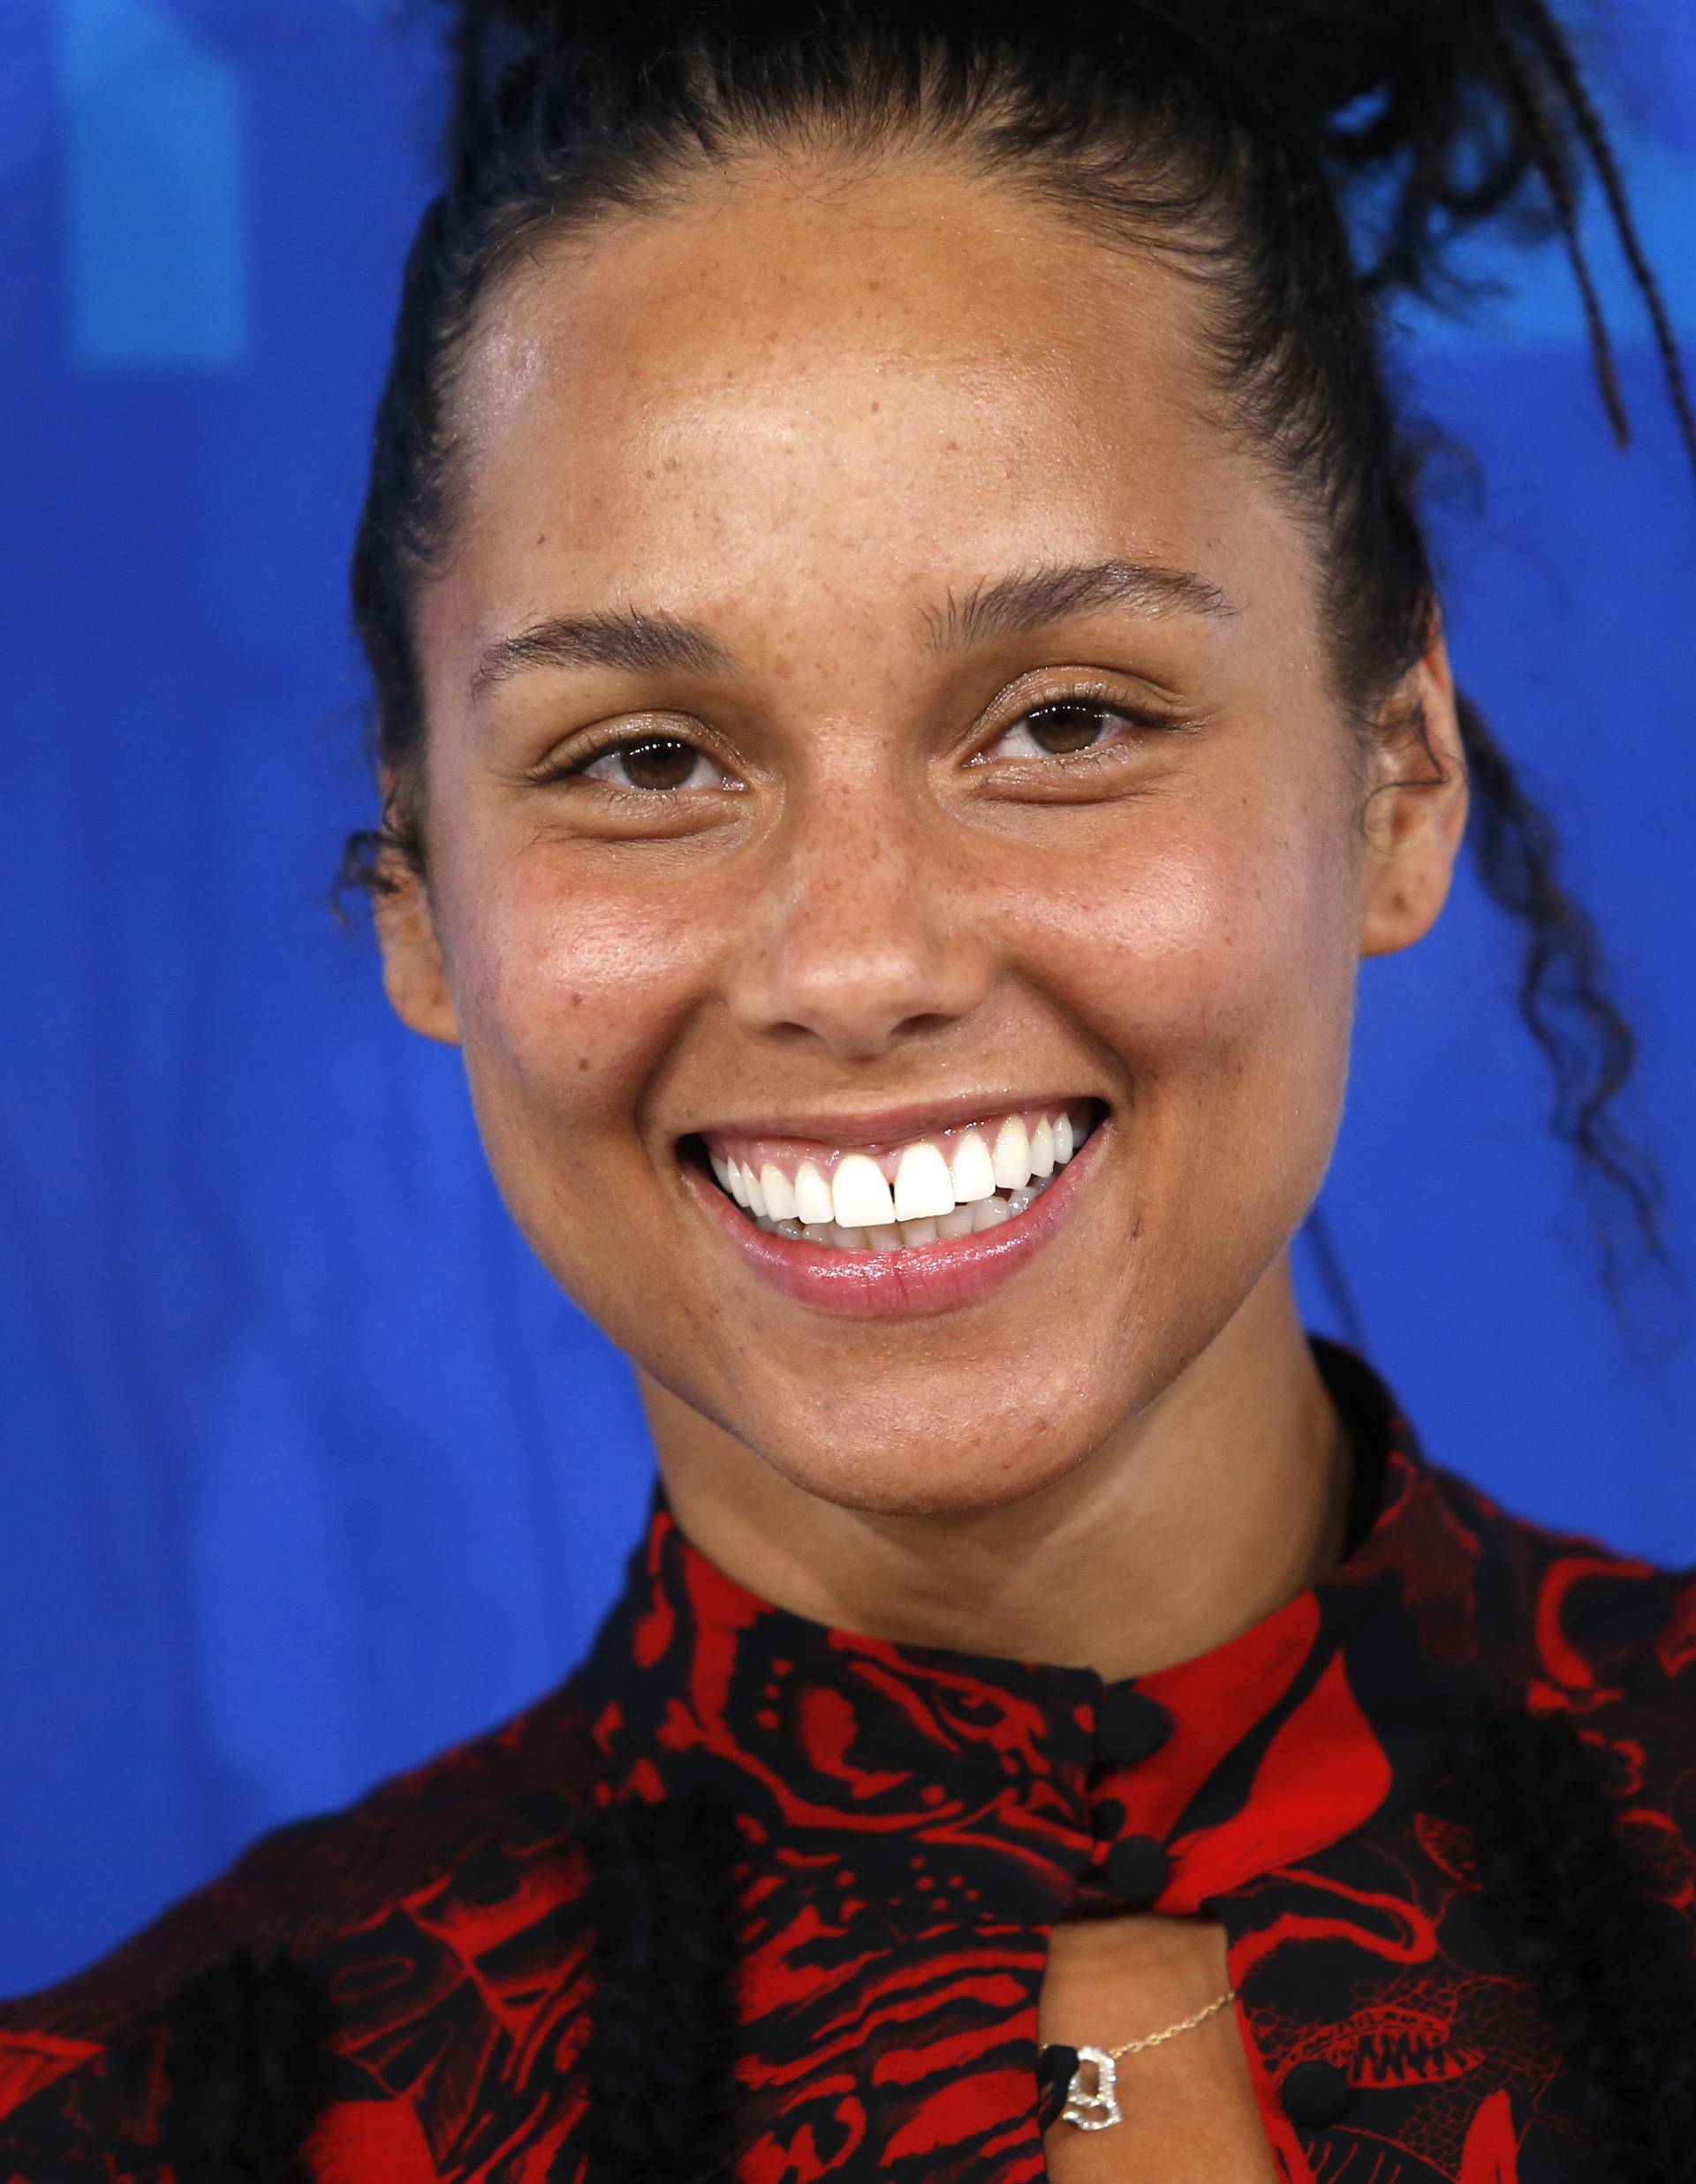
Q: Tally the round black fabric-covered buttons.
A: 3